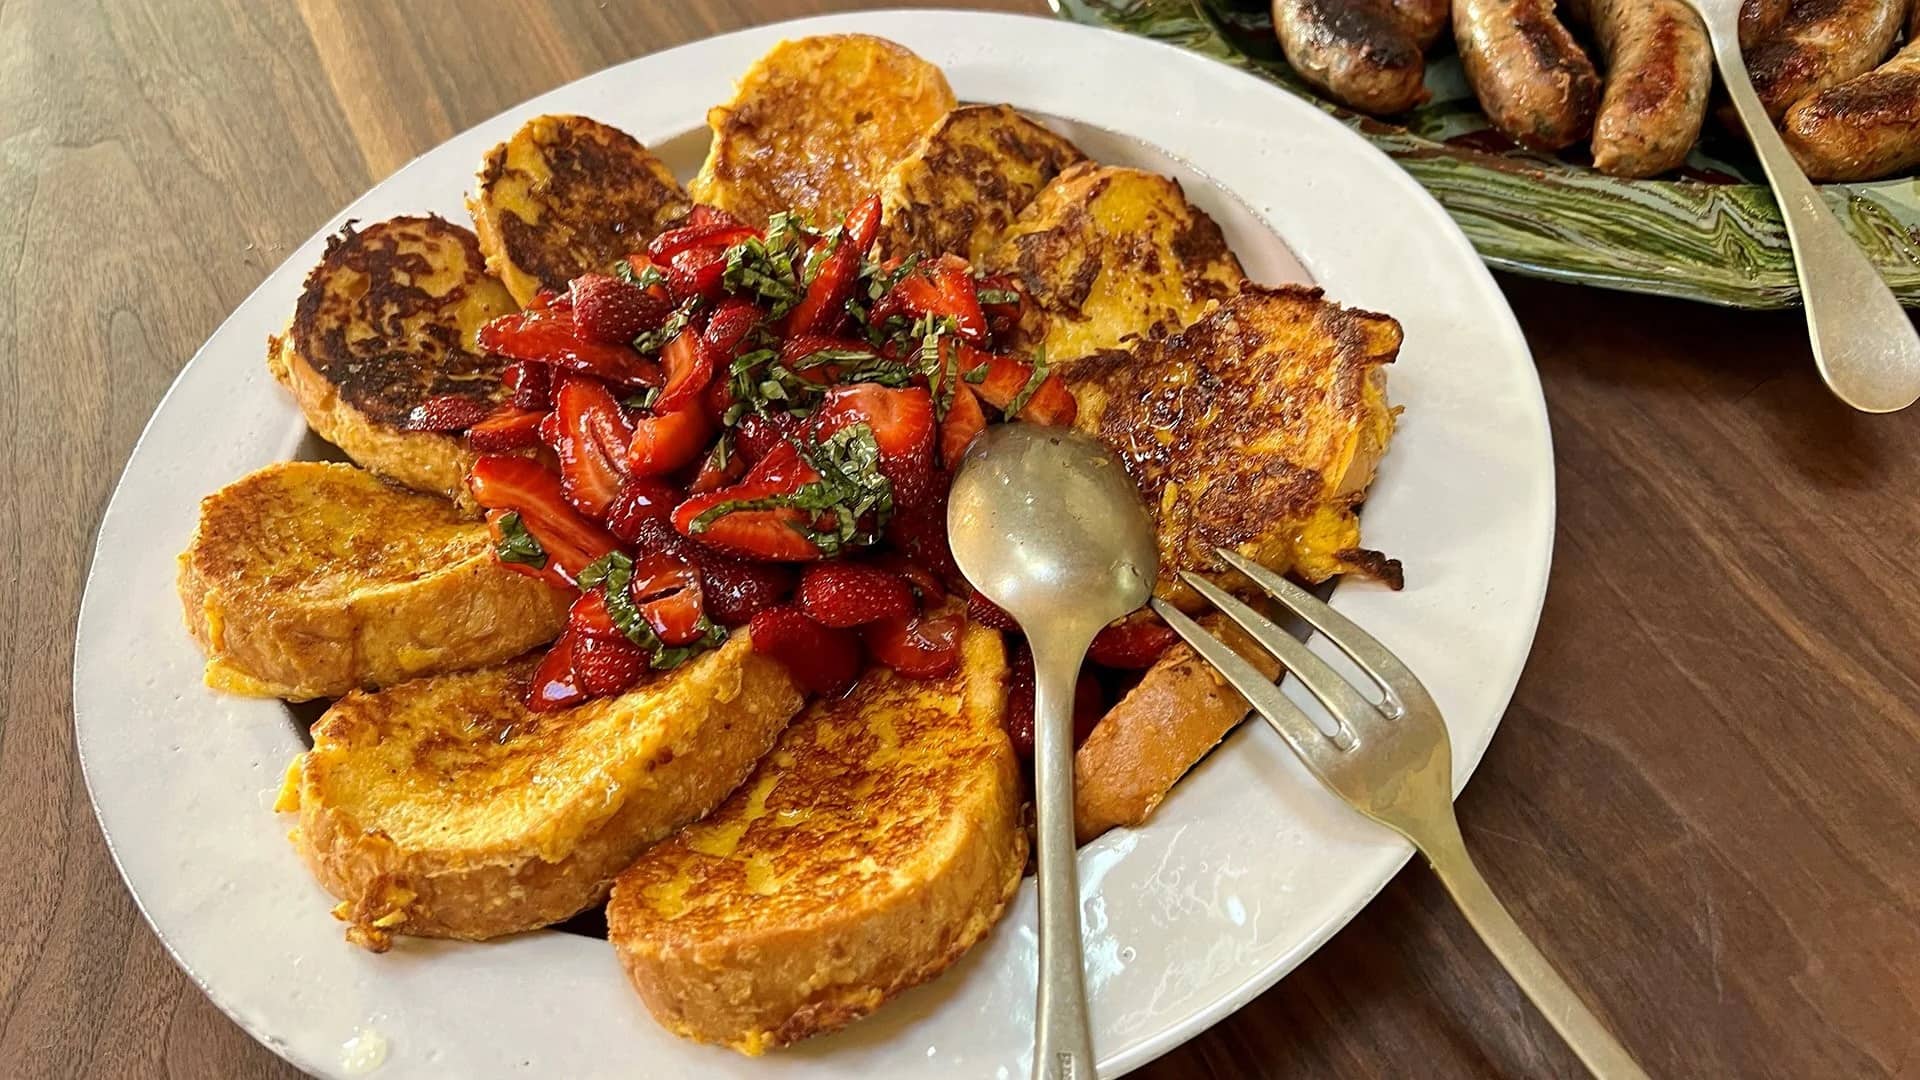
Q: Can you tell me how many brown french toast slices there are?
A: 10